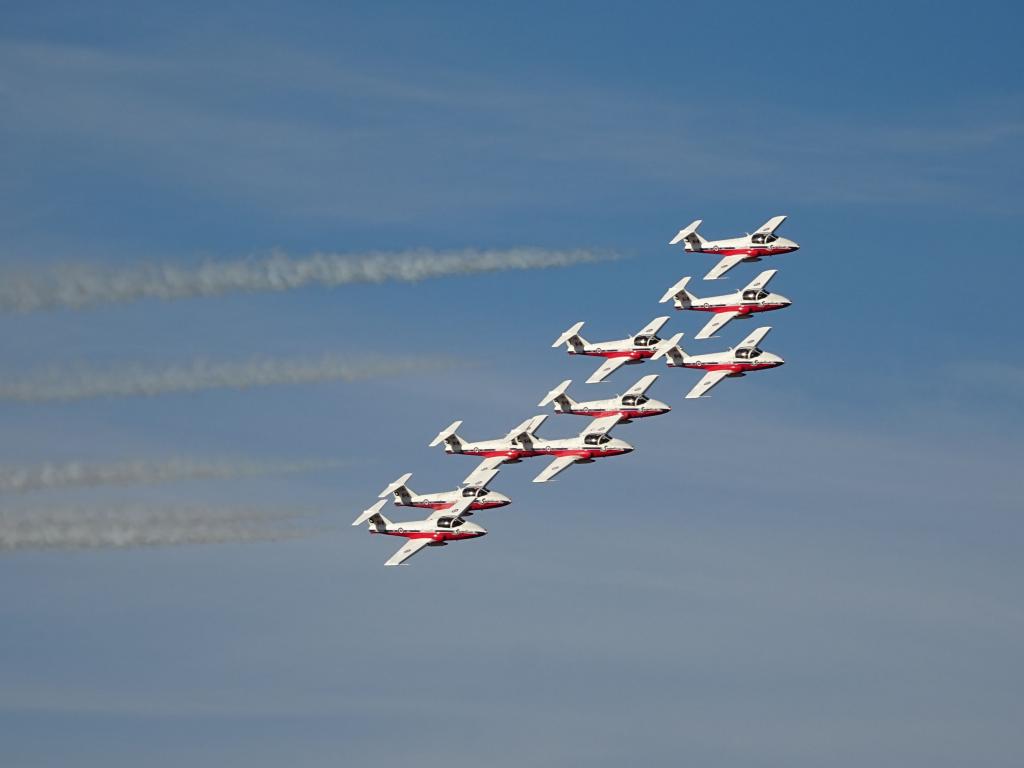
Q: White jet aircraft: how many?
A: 9